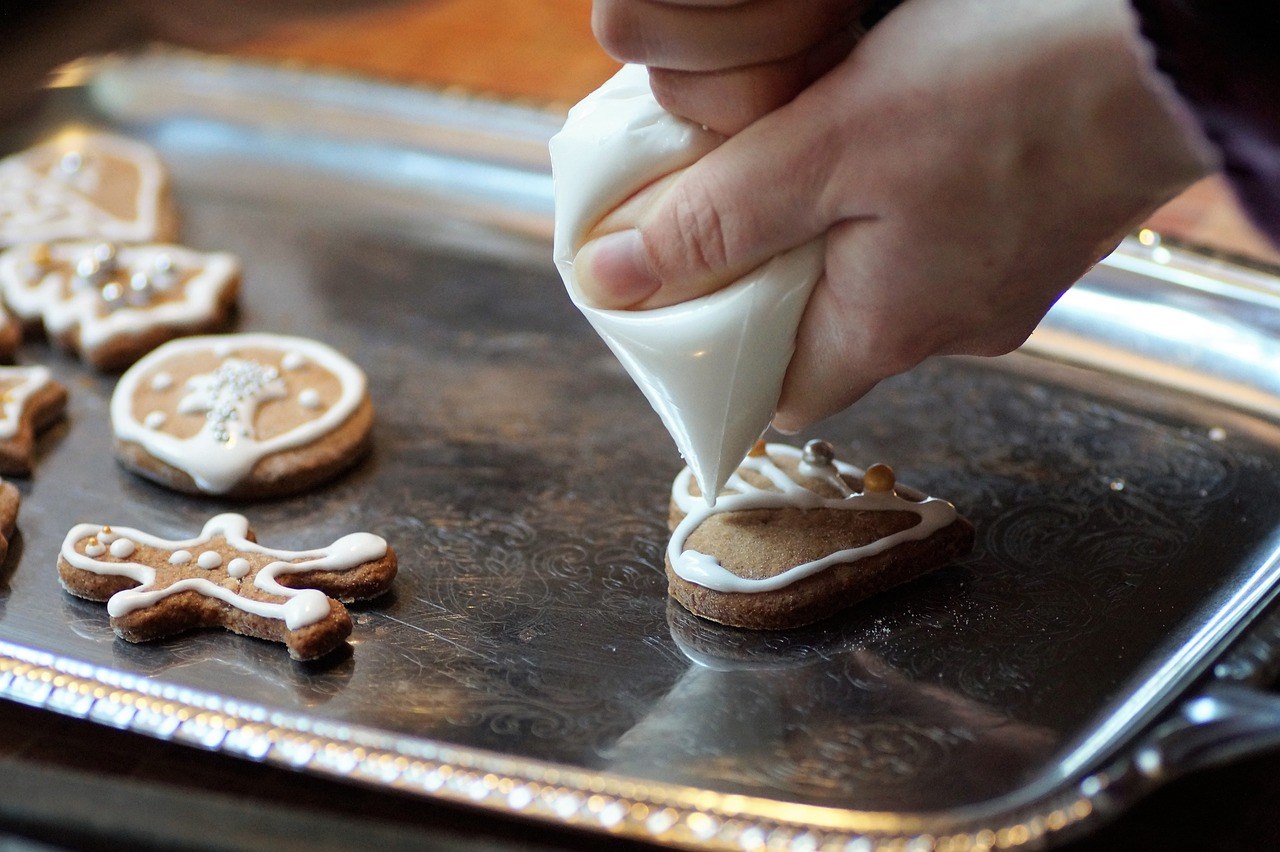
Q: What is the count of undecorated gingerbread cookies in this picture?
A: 0